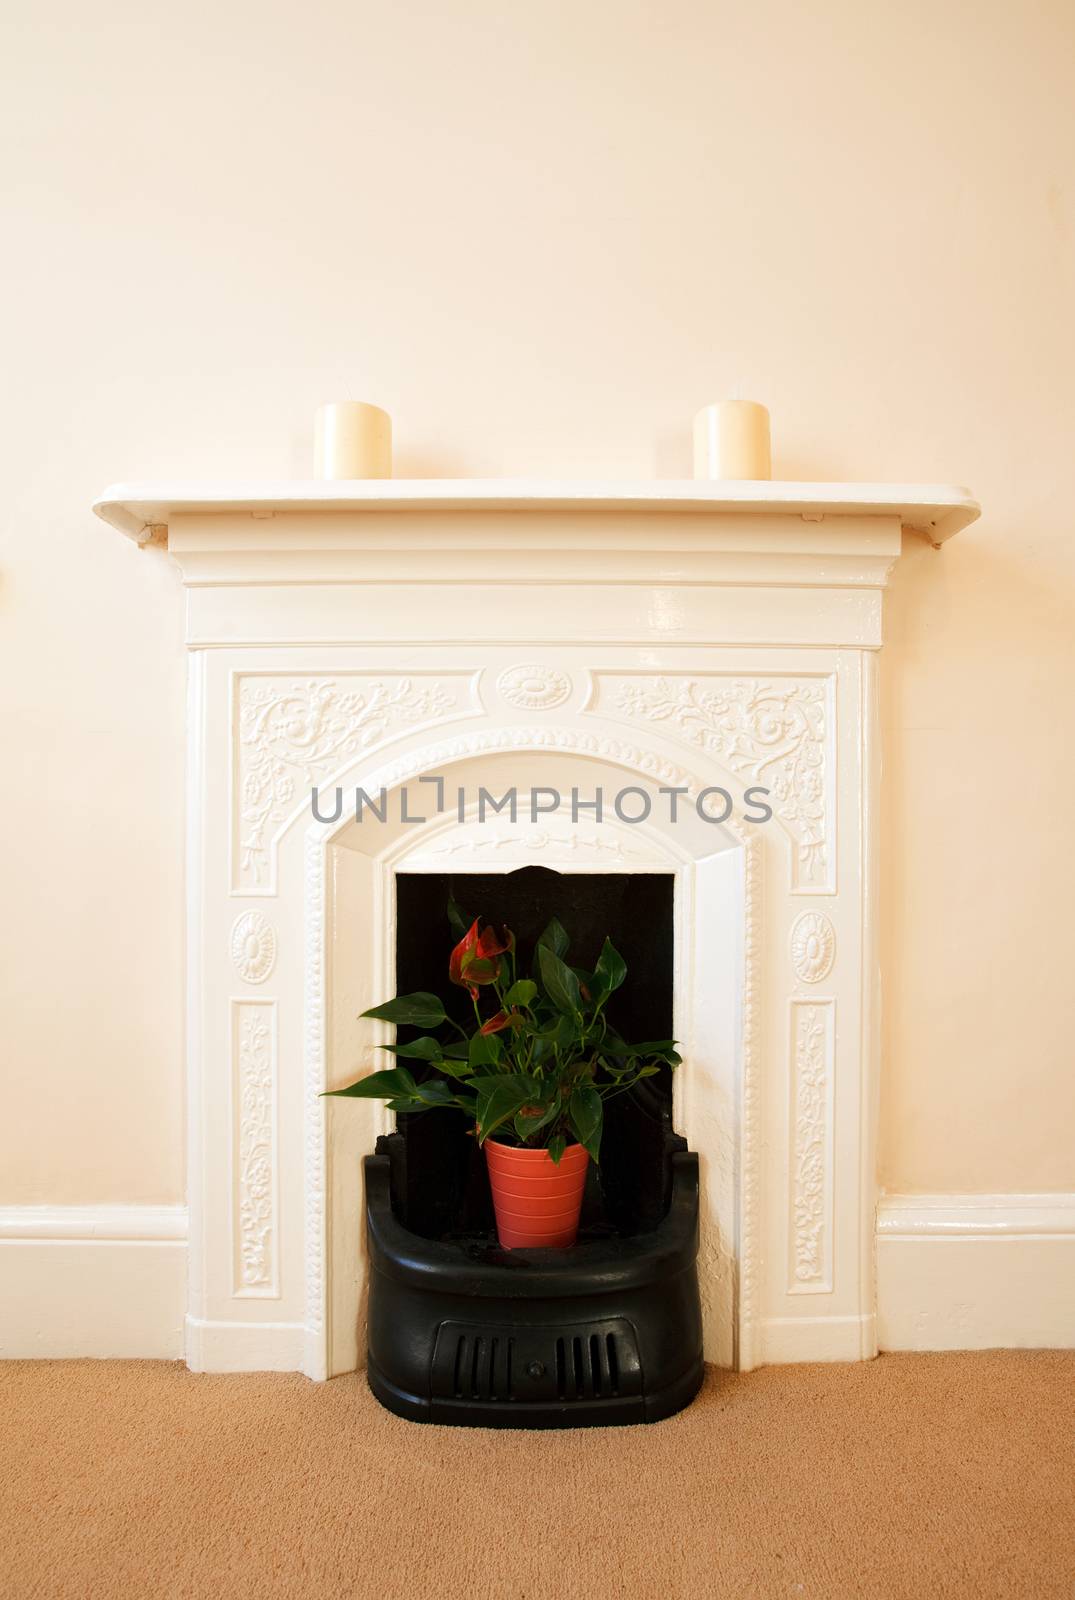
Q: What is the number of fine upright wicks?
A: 2